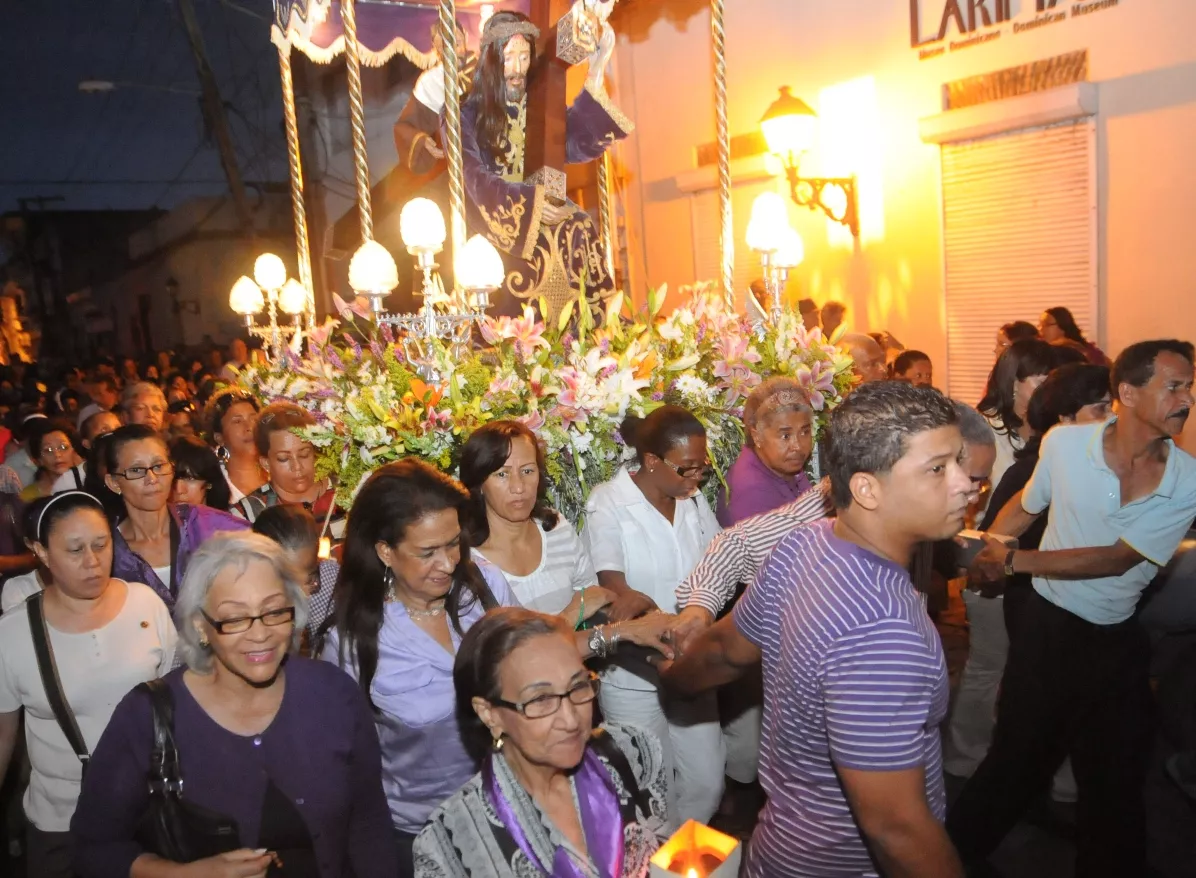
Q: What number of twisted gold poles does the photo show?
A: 5